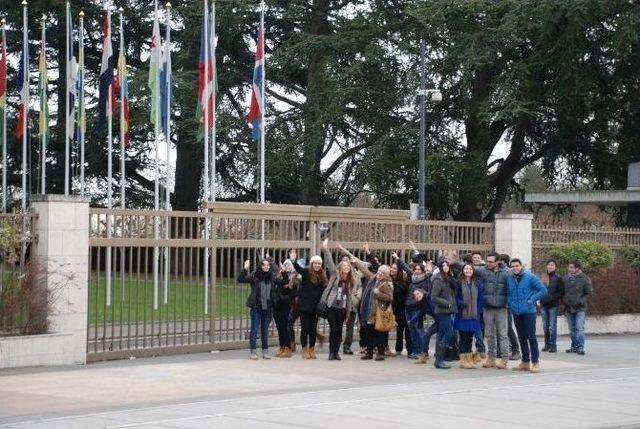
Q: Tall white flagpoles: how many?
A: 12